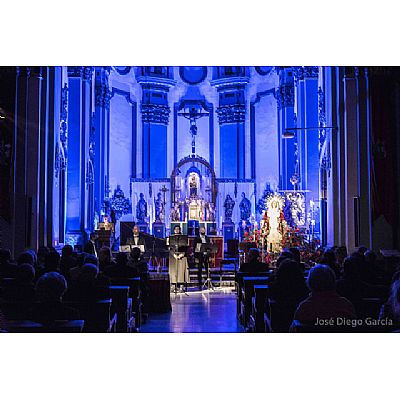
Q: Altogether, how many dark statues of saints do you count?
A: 4